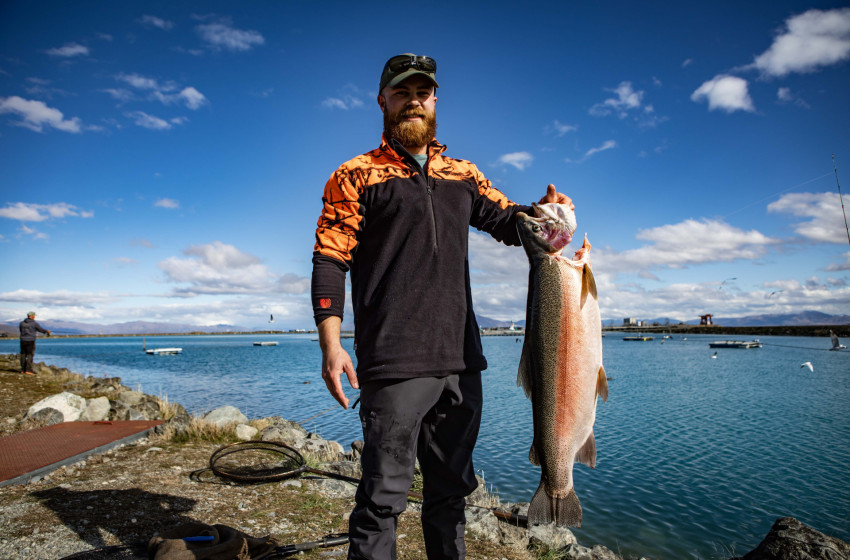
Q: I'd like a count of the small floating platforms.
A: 4